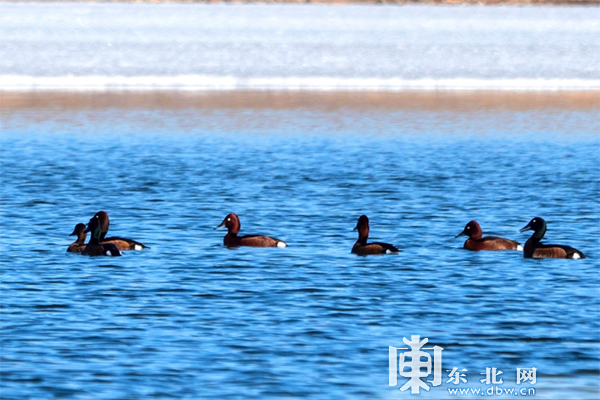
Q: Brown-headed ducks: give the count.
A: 5